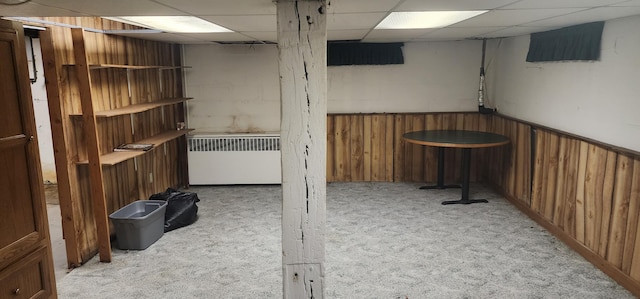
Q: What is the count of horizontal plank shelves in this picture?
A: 3